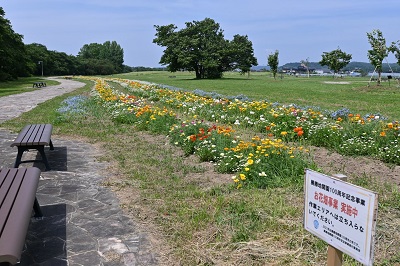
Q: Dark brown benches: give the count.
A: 2